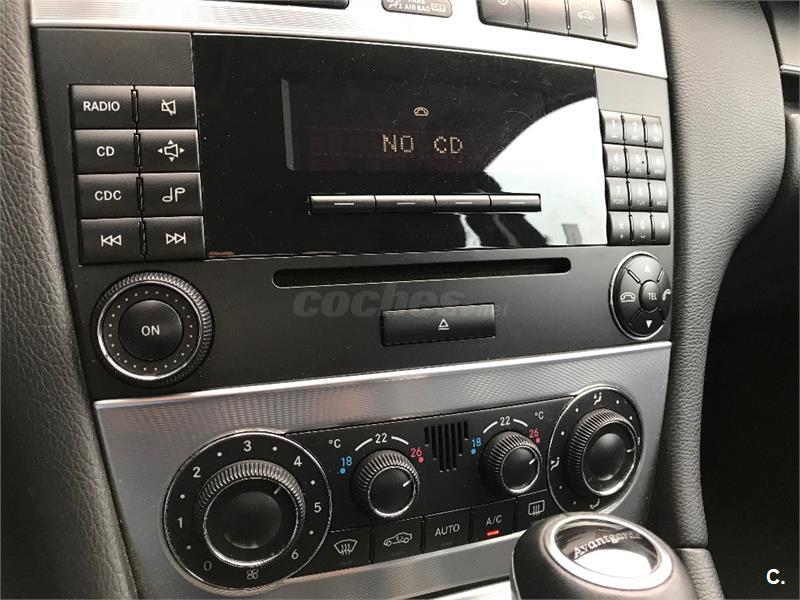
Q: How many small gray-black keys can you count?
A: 12